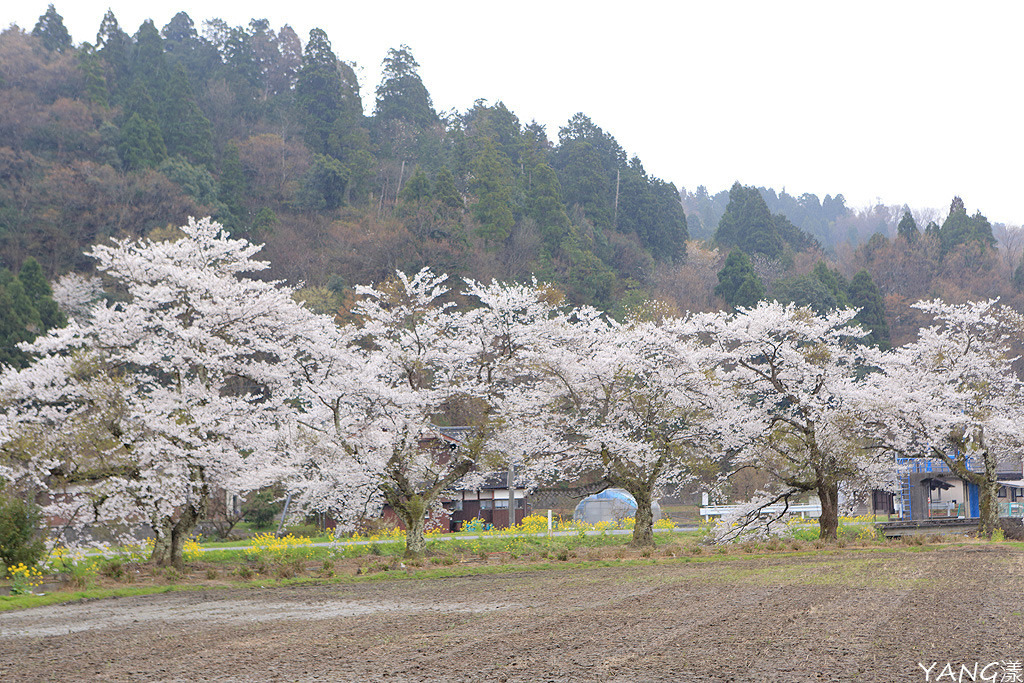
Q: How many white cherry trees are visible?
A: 5